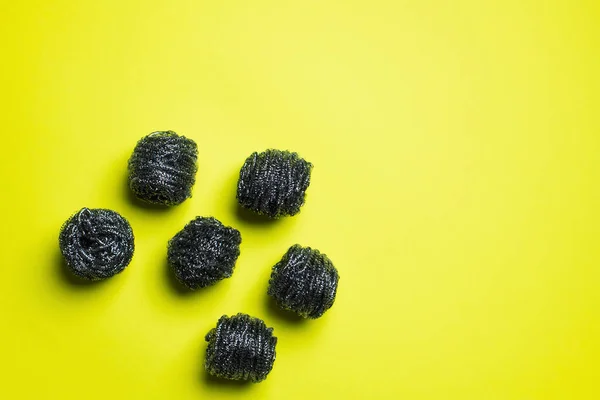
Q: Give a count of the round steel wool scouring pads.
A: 6